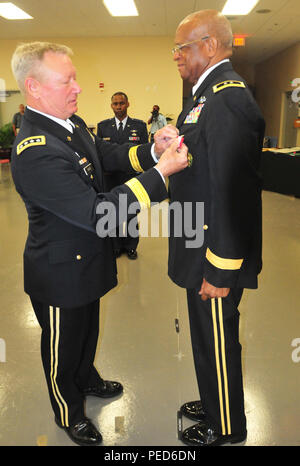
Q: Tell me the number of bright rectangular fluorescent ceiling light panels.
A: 3